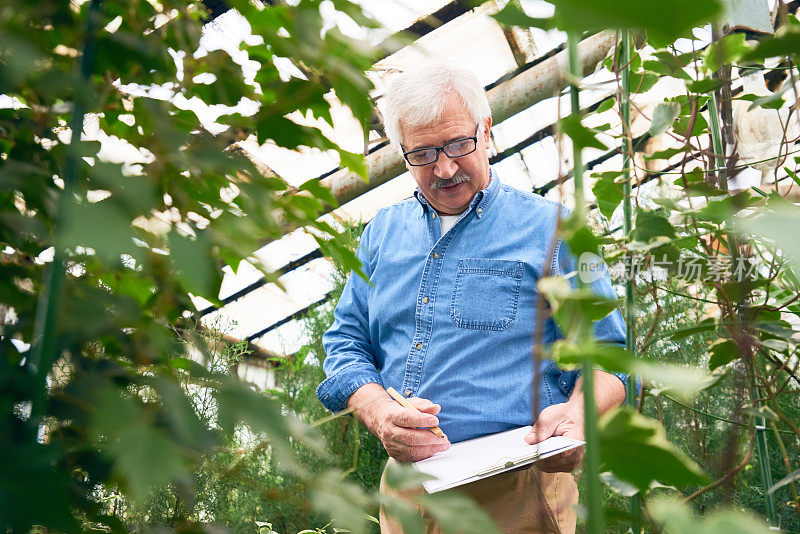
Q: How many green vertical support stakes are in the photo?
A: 4